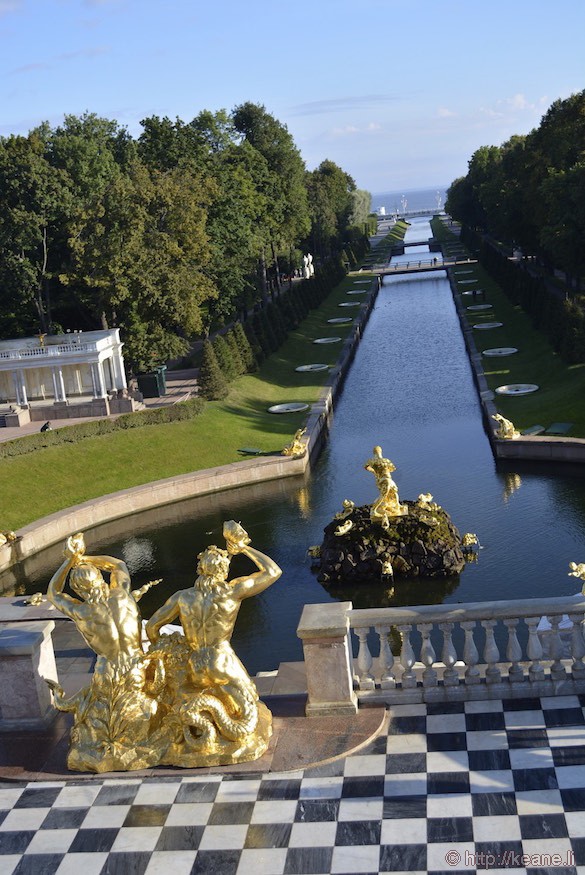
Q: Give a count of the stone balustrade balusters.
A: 11